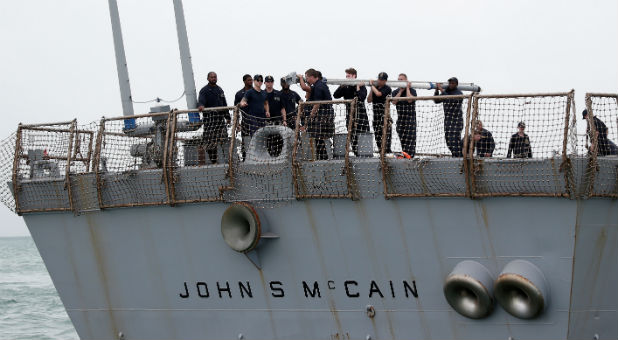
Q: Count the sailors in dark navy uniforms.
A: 14